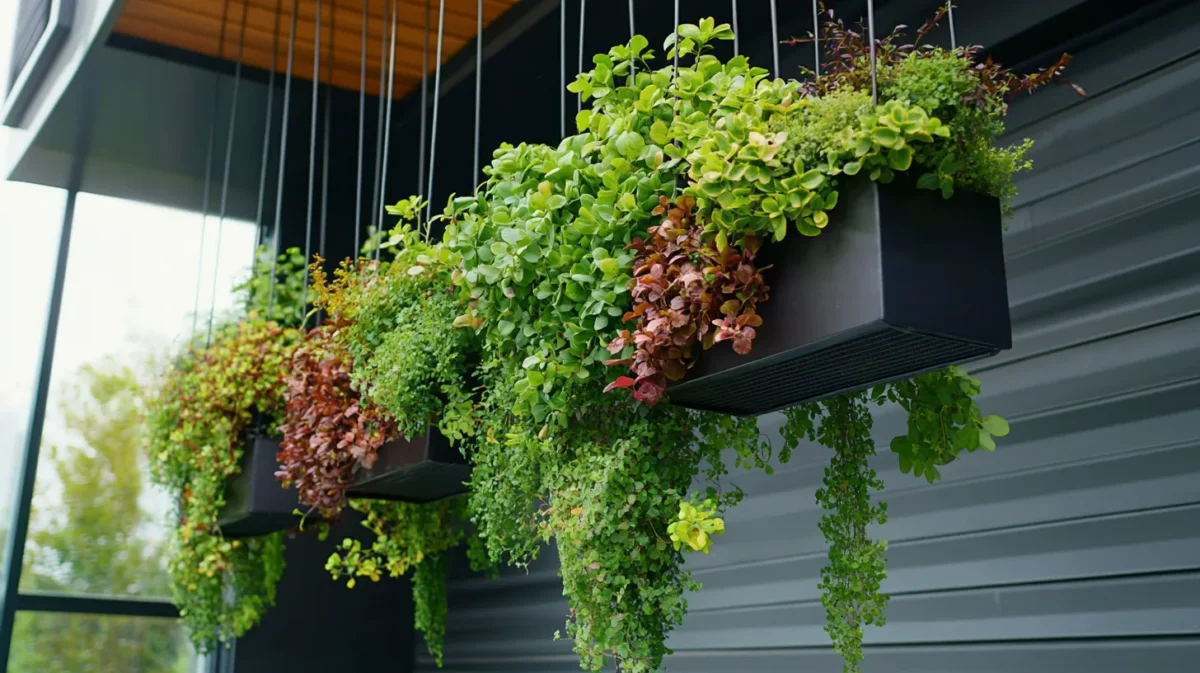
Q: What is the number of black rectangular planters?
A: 3